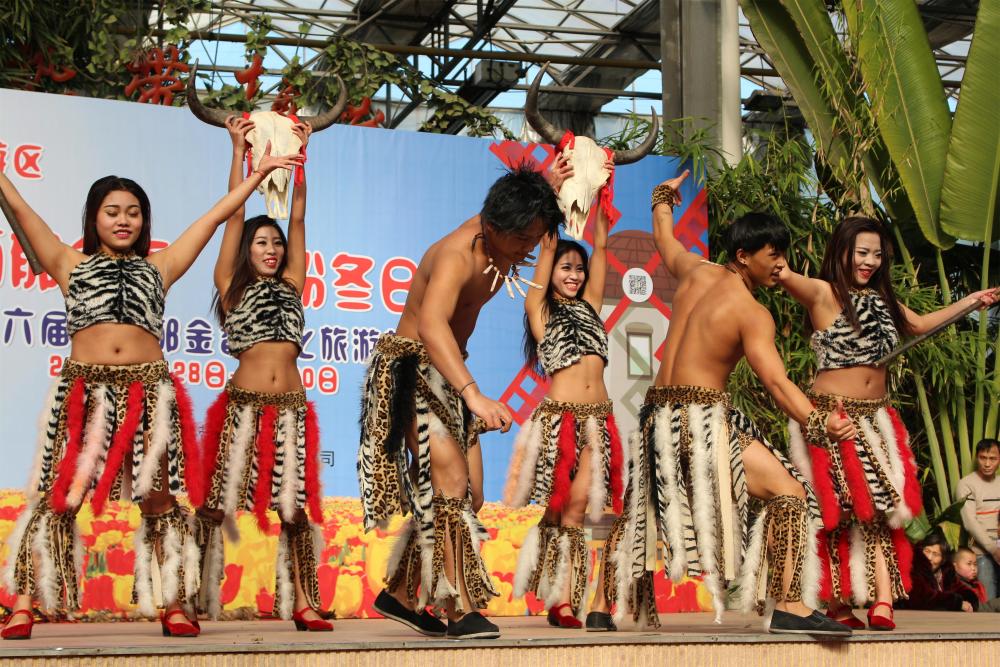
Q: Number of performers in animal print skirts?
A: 6